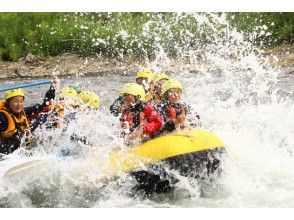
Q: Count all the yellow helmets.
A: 7